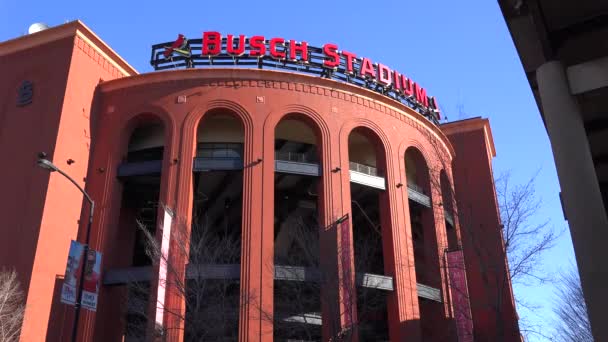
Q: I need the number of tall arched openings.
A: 6